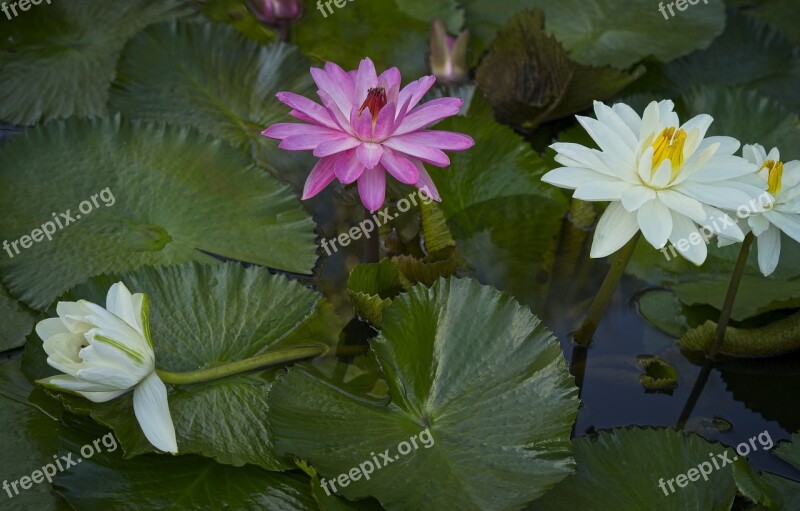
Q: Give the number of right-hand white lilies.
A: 2